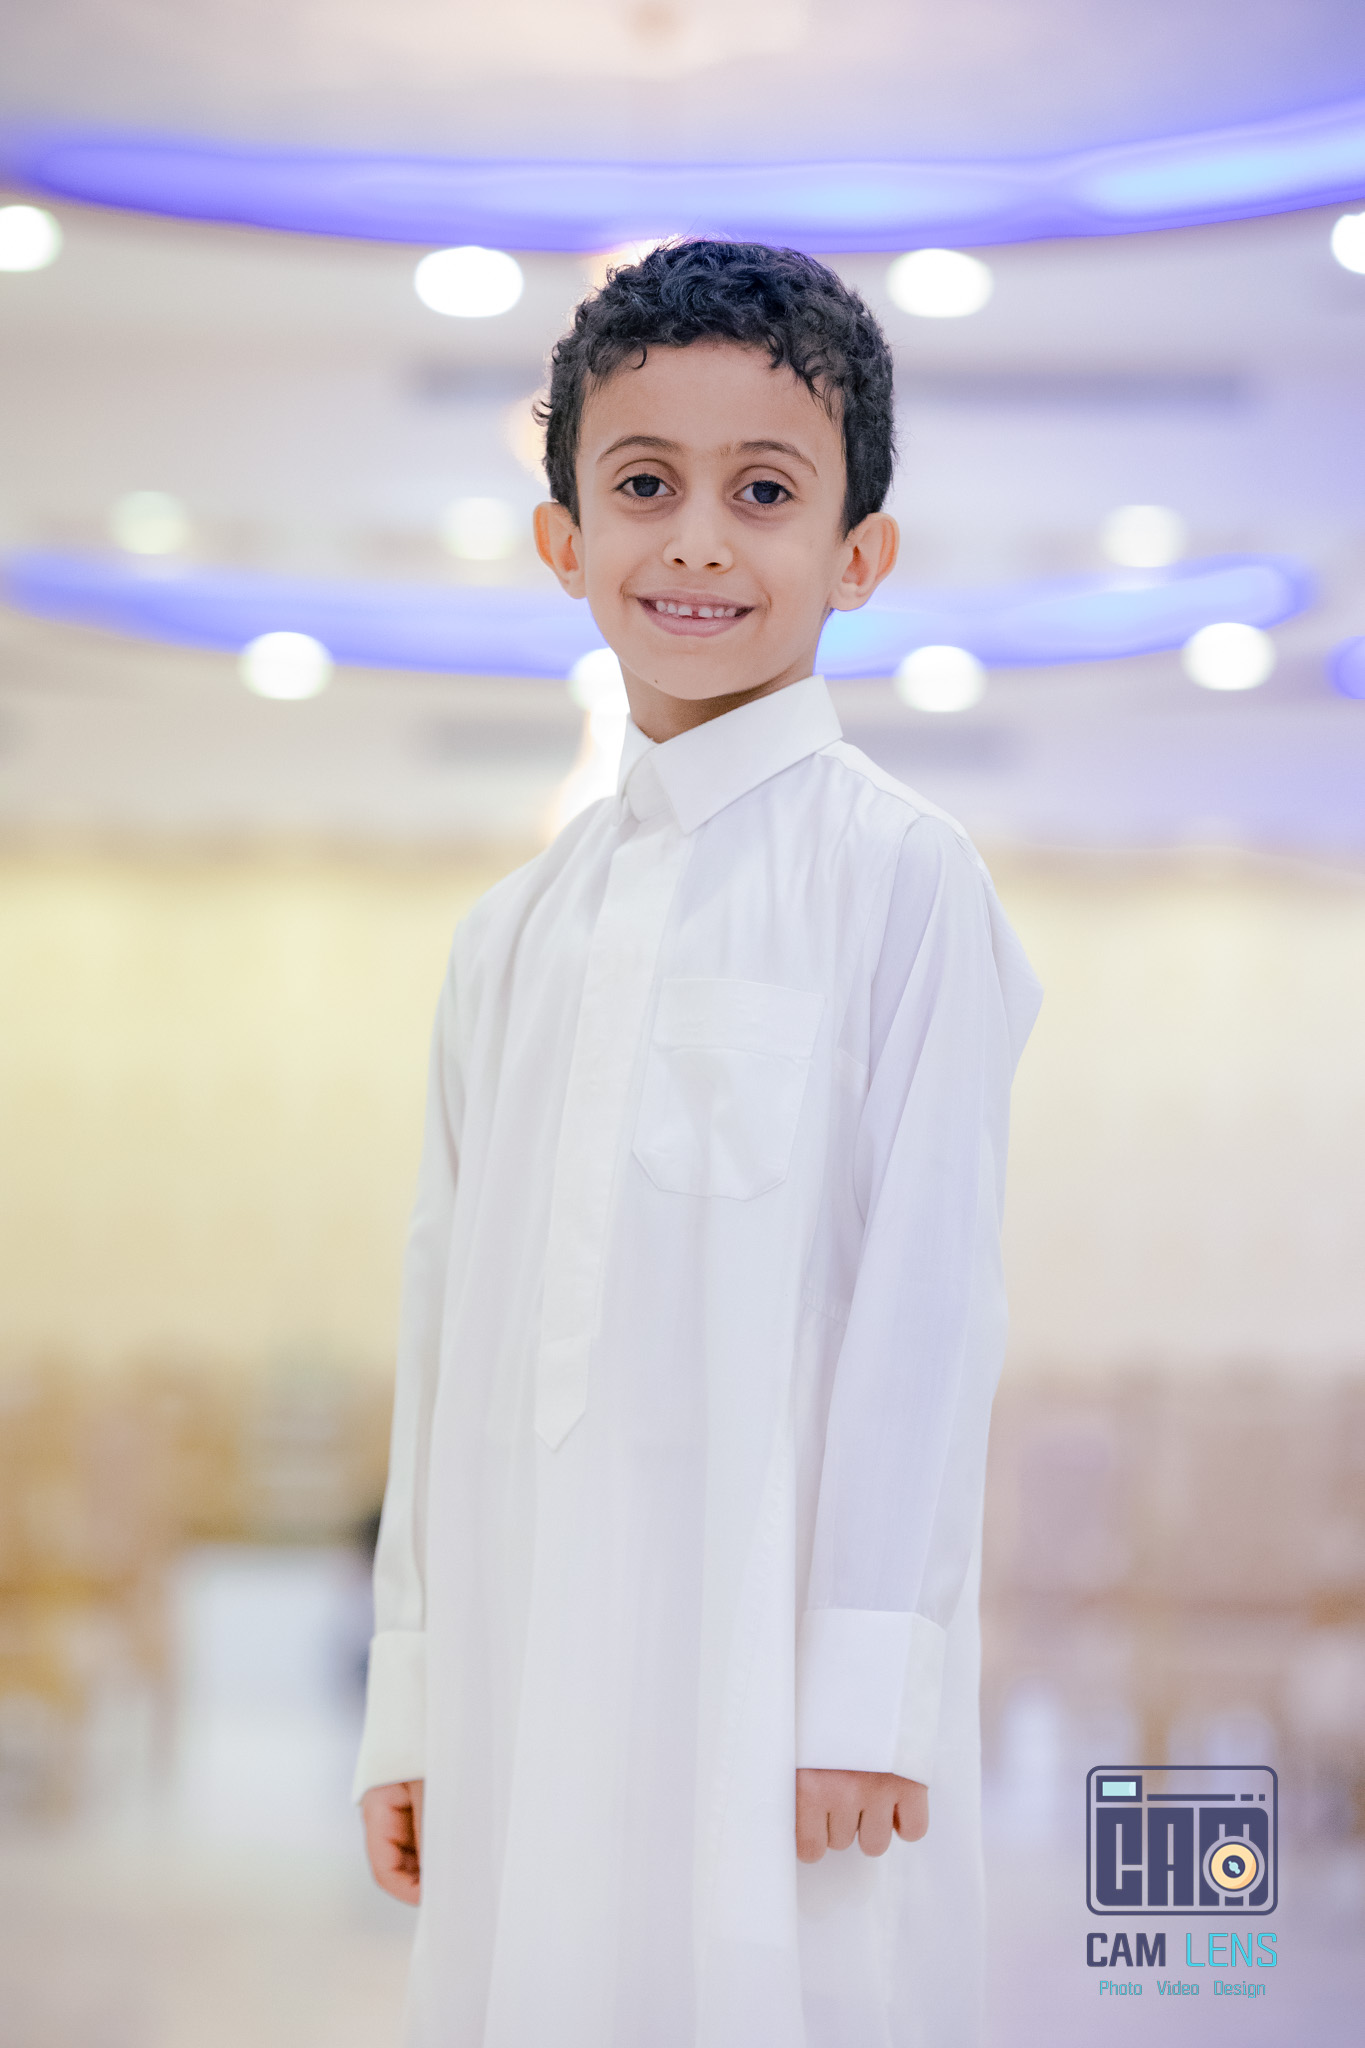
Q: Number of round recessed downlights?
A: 11